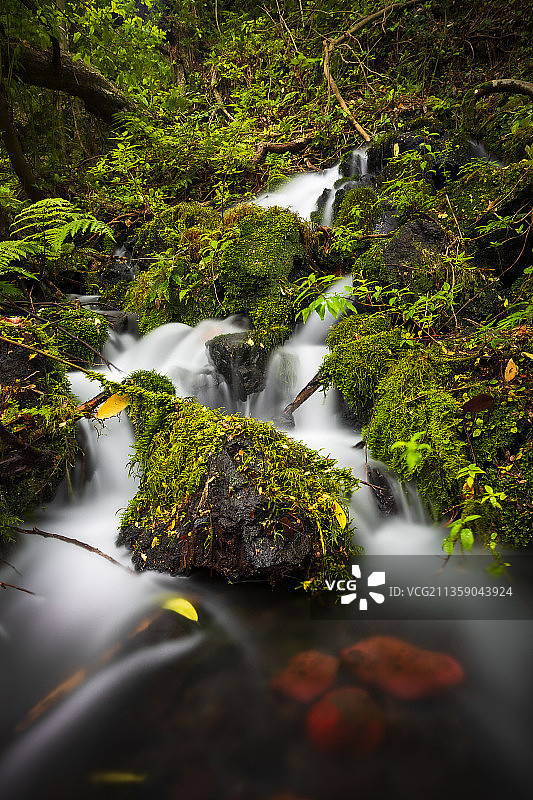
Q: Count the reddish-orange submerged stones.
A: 3